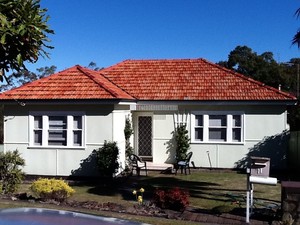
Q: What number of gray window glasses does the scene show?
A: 12